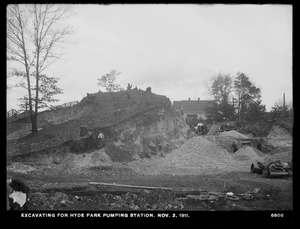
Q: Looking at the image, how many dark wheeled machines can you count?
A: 1